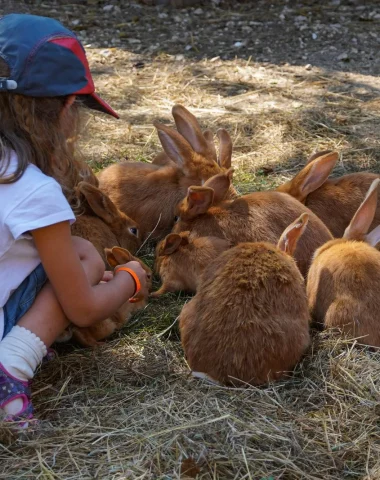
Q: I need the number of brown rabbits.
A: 9